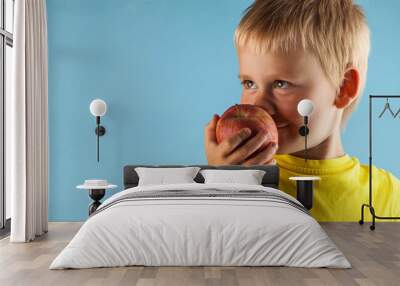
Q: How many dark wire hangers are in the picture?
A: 2